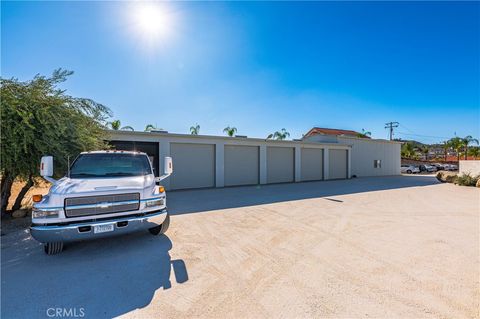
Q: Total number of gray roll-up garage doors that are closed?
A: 5